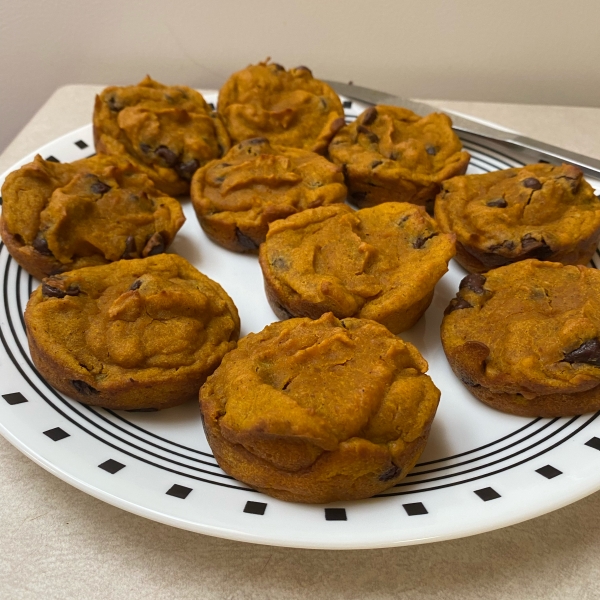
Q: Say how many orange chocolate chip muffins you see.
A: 10